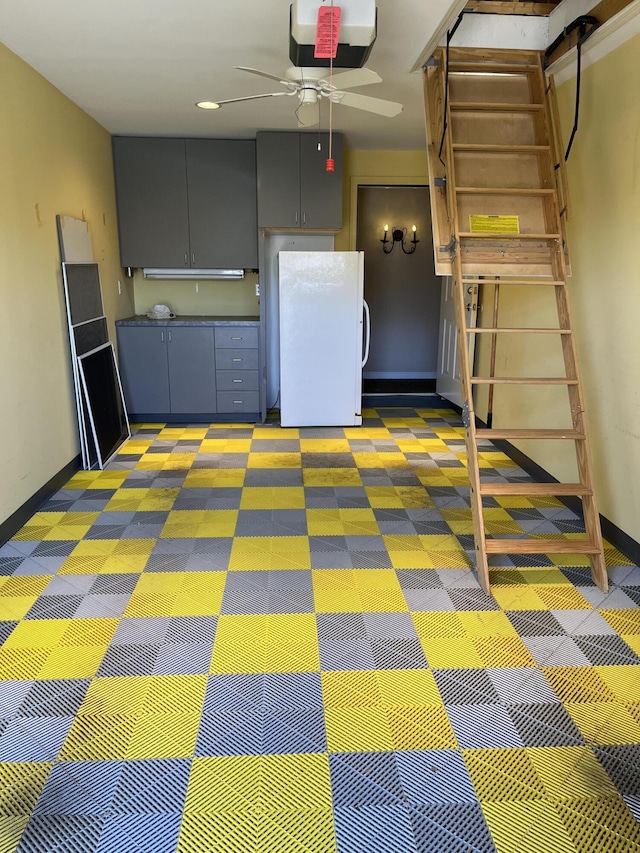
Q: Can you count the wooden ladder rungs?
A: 11